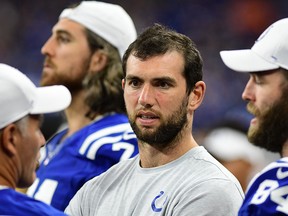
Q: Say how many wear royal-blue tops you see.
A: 3